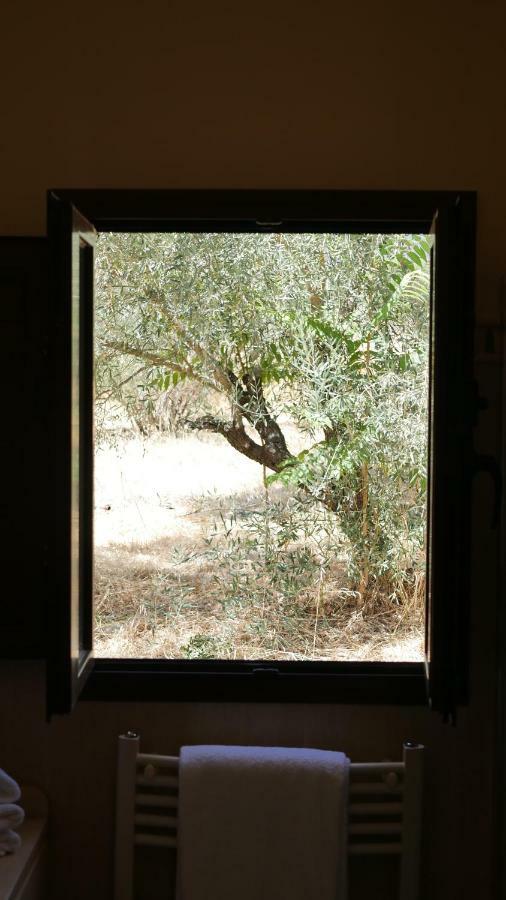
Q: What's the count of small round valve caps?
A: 2